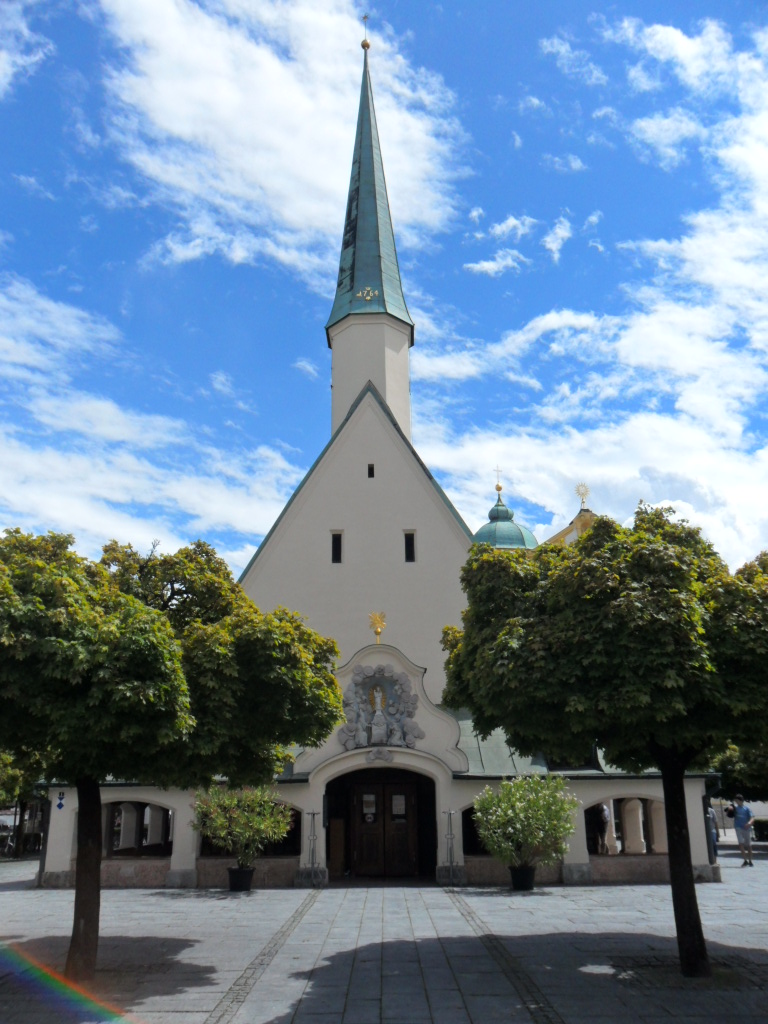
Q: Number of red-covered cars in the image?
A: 0